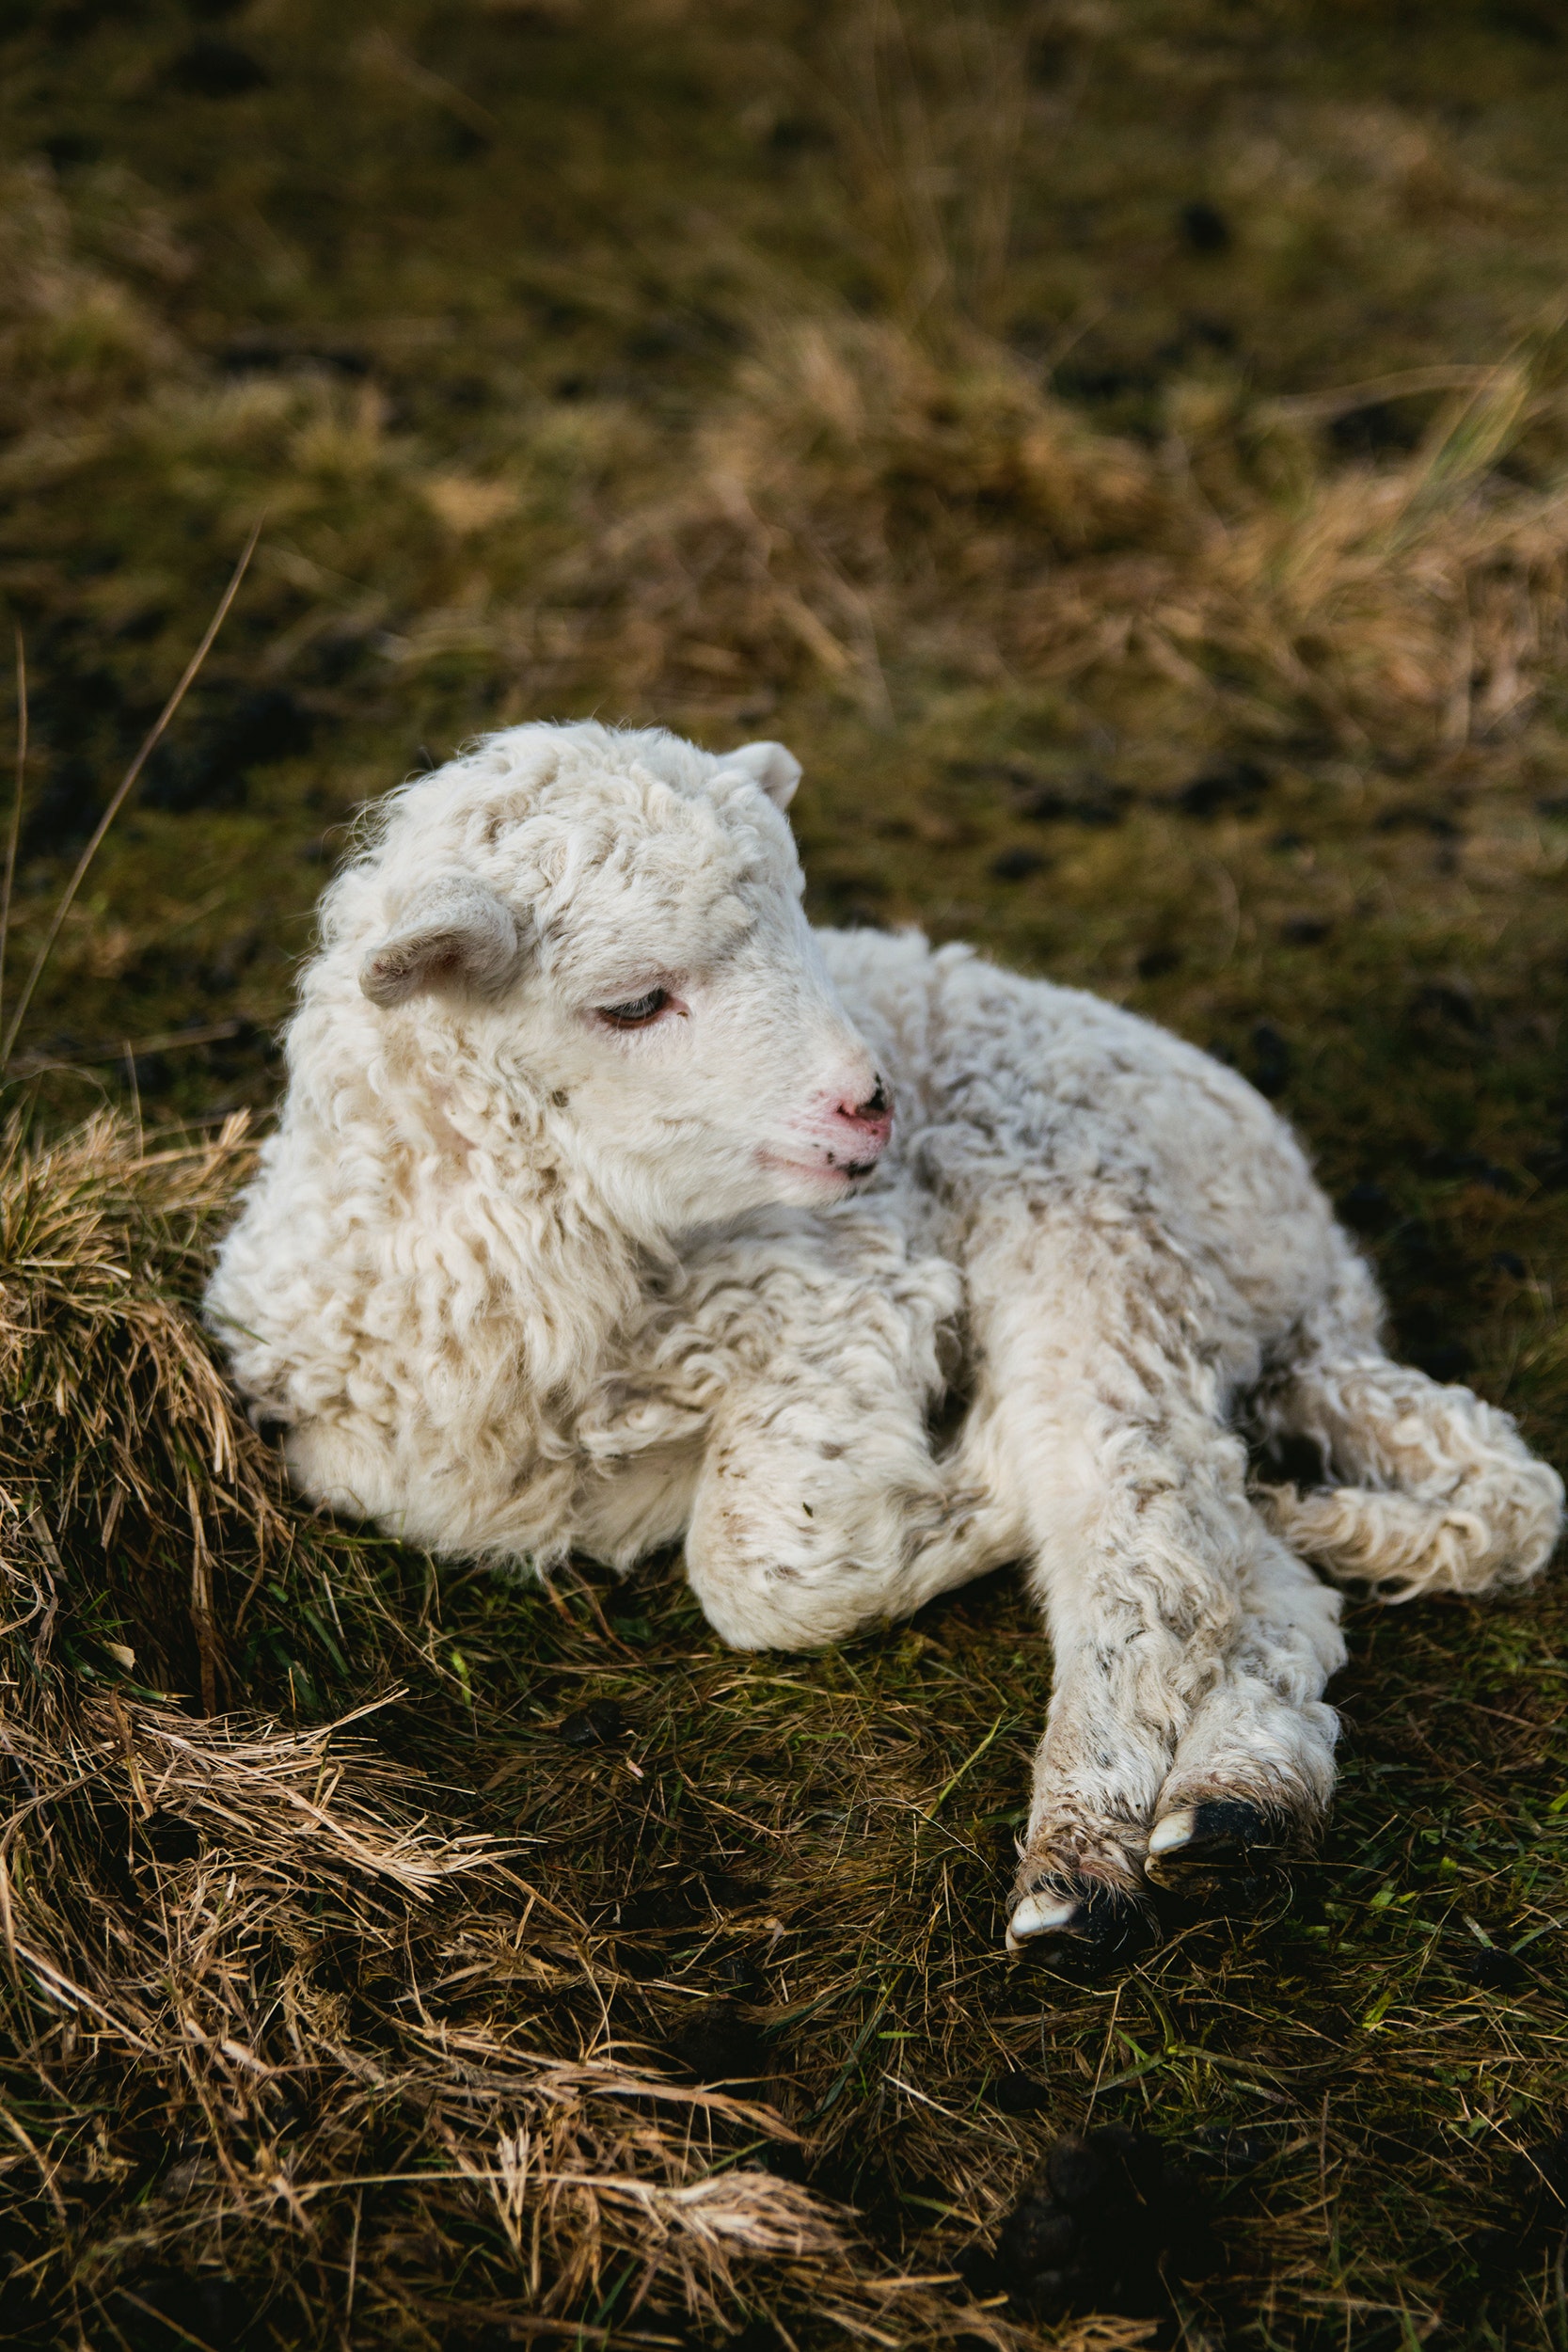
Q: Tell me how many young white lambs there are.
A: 1